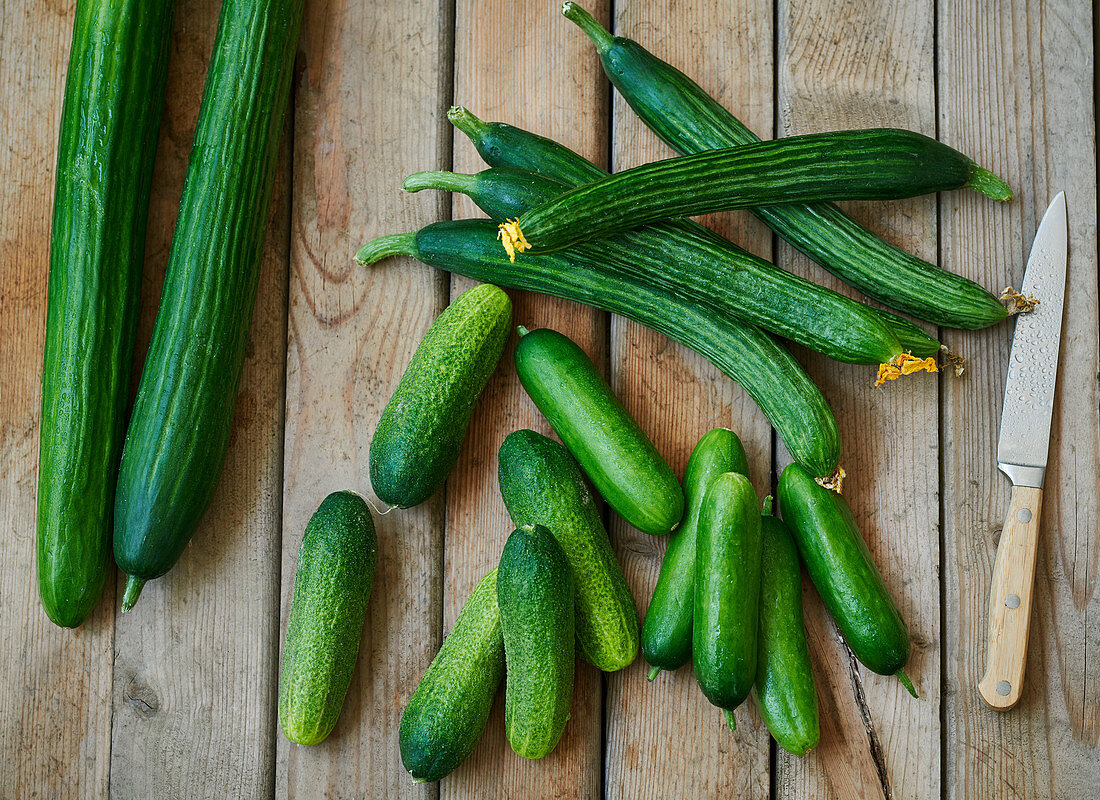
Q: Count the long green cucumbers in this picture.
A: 7